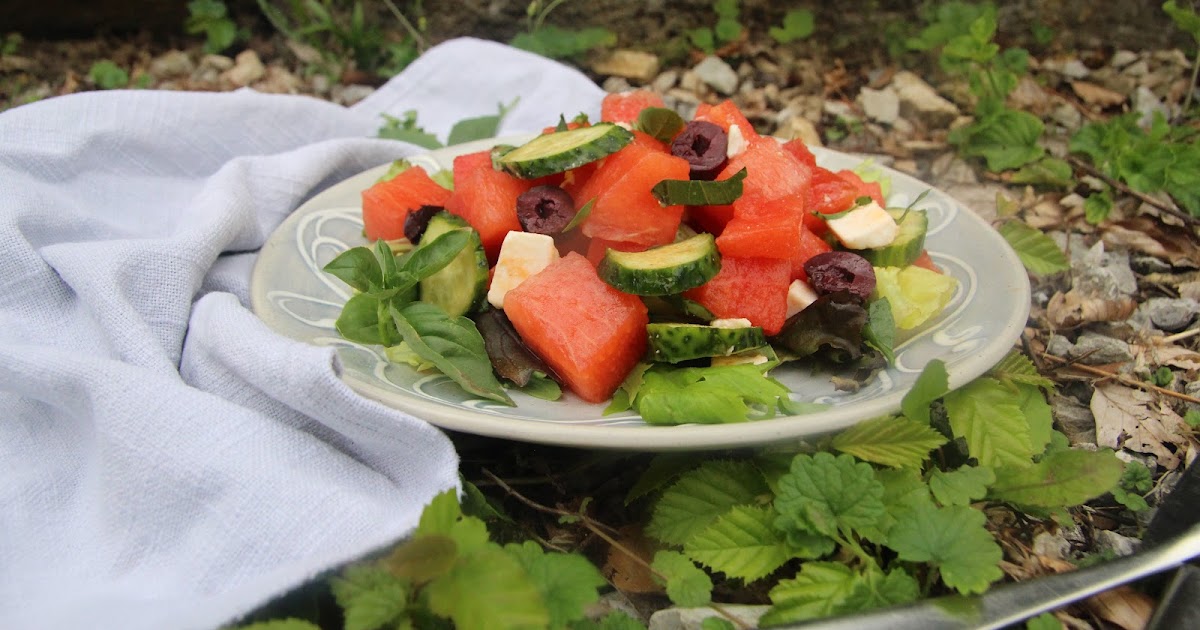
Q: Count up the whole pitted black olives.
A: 3